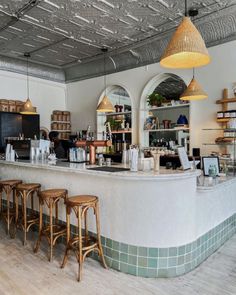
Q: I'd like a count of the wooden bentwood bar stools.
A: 4